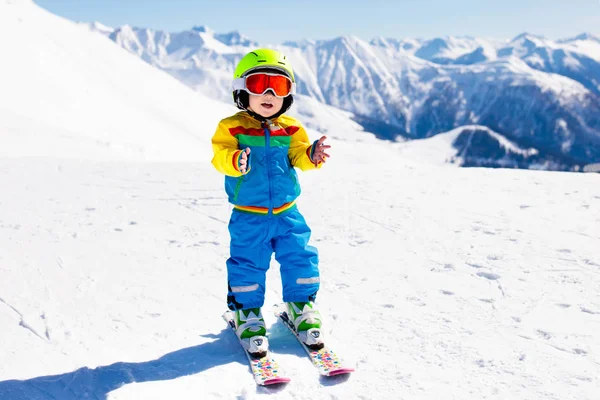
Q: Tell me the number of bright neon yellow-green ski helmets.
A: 1